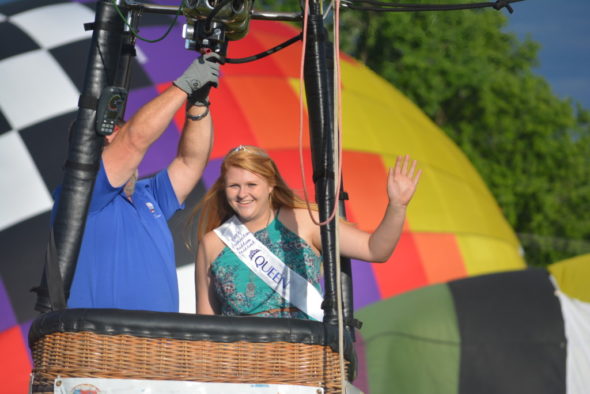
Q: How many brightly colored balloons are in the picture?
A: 2